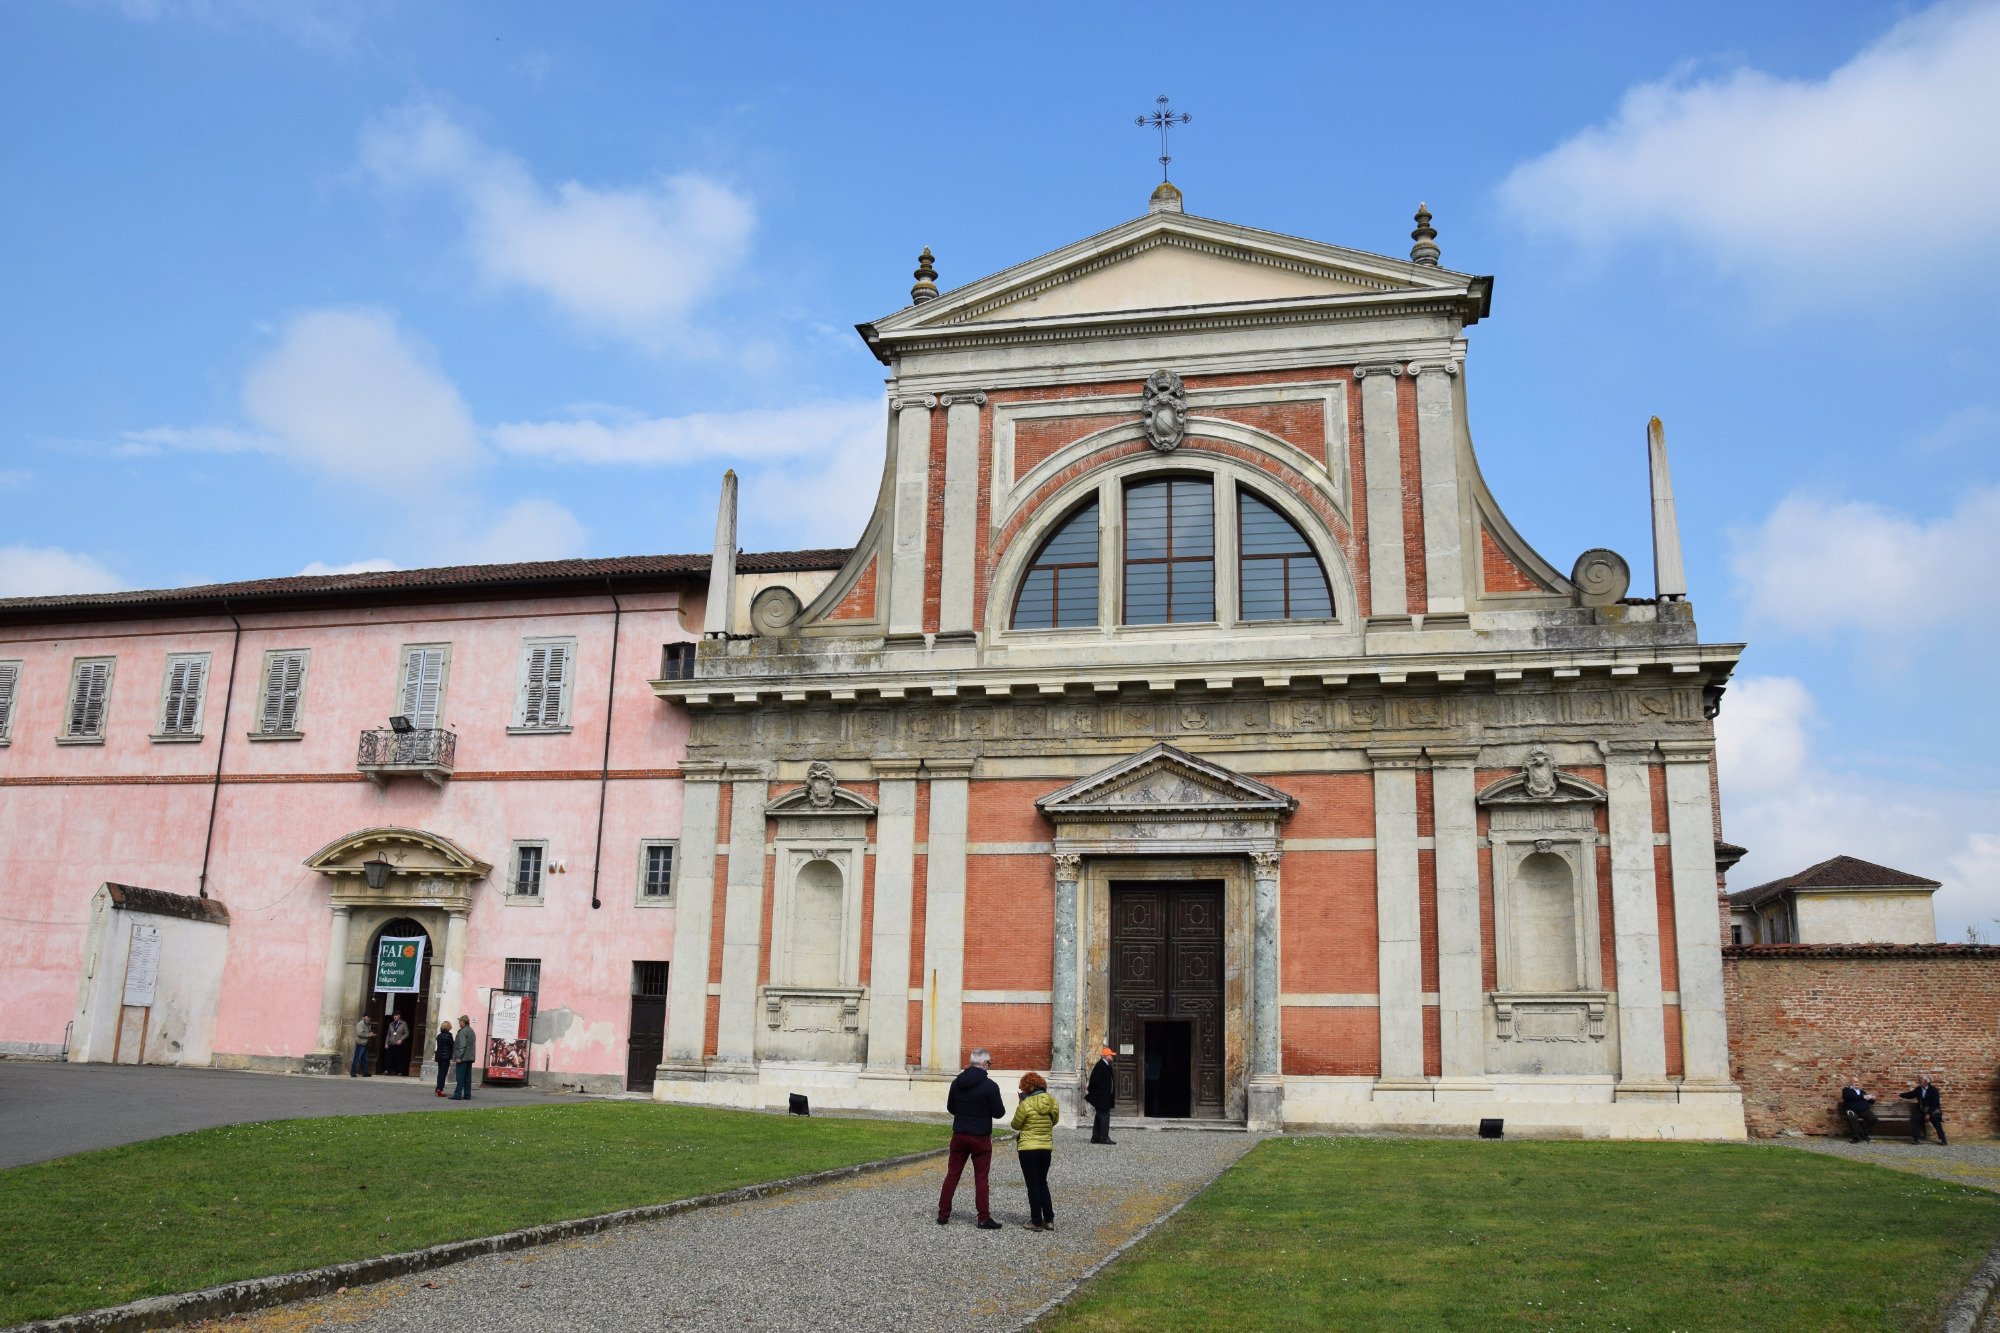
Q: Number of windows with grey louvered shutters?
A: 6